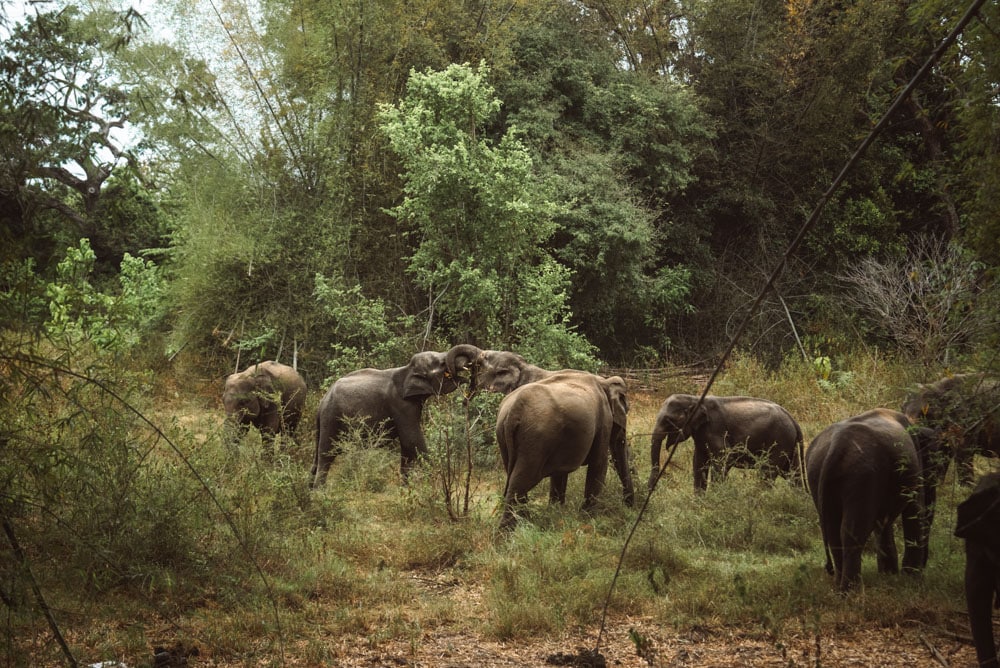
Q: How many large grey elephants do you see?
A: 8